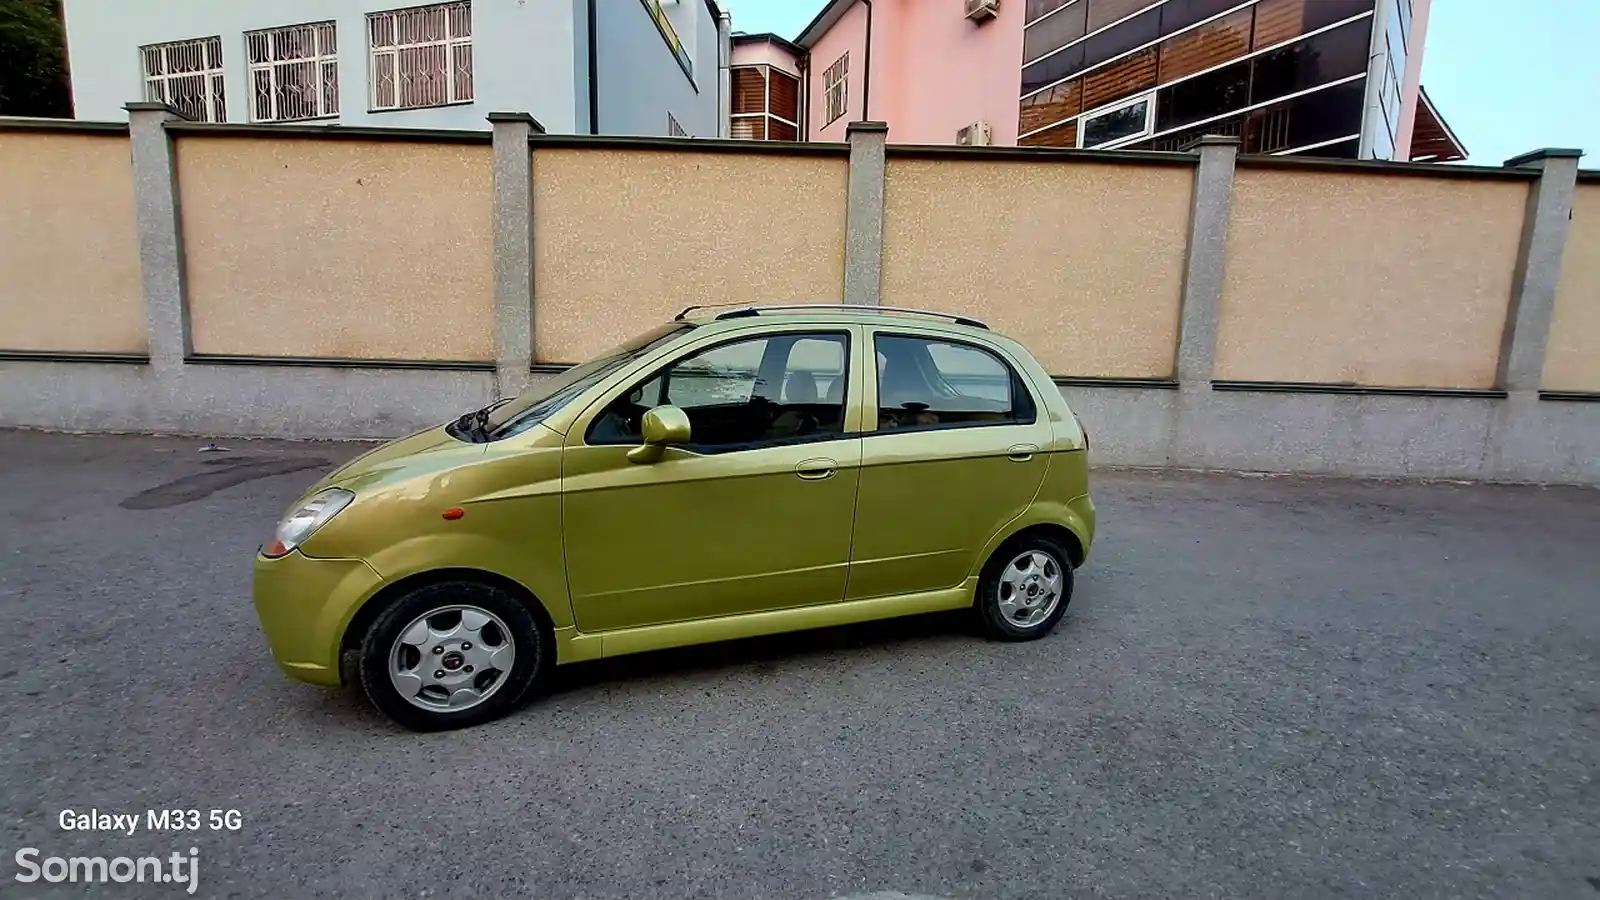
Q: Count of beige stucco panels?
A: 6